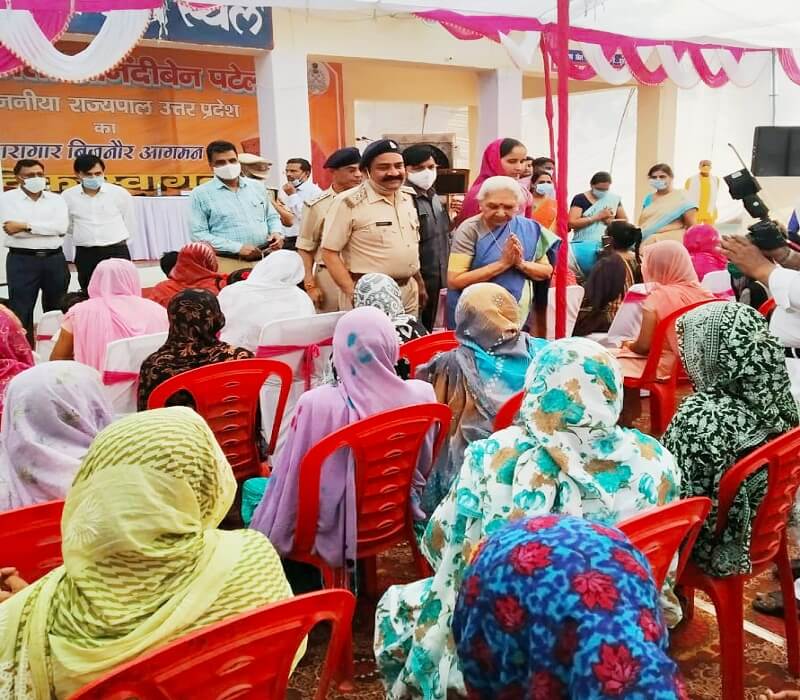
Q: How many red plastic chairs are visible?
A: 10